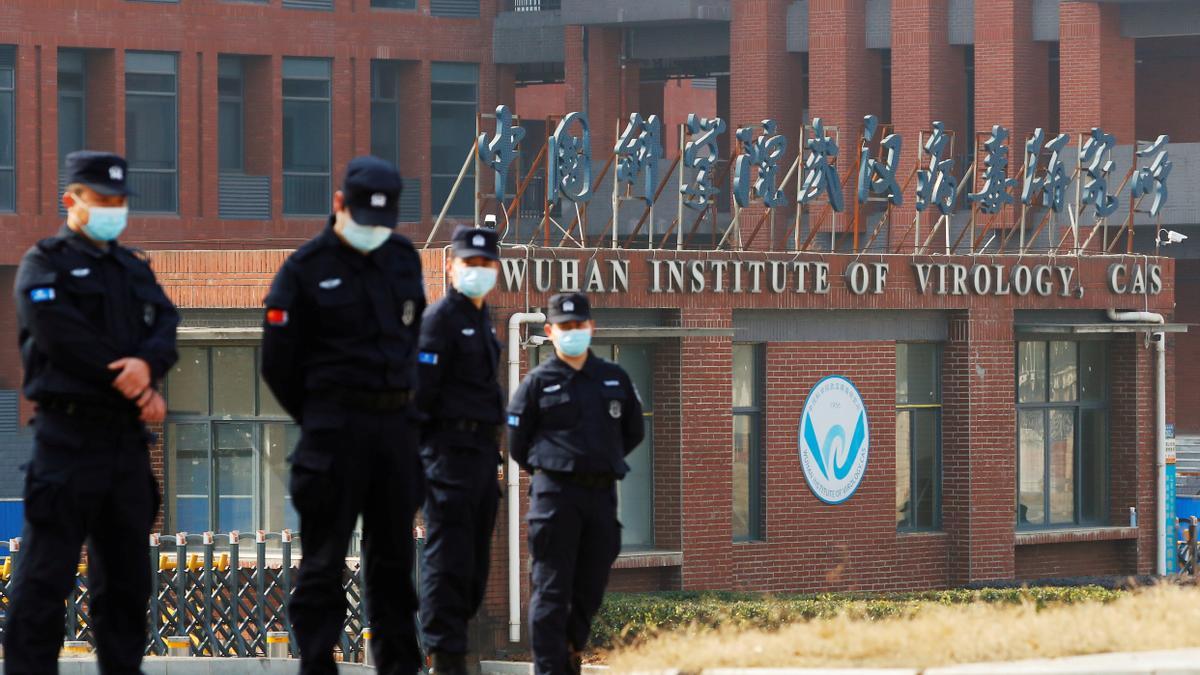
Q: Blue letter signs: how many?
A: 12